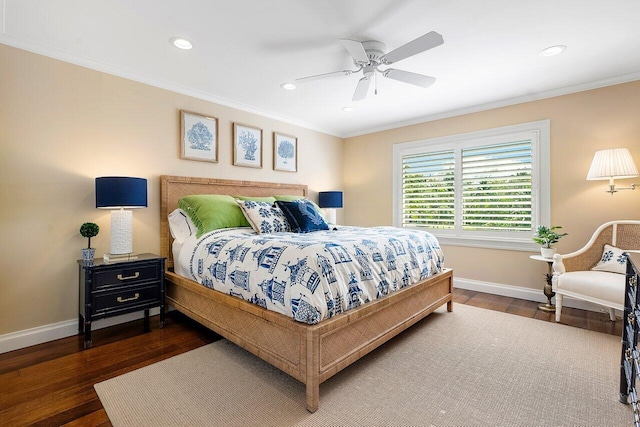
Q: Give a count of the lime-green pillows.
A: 3